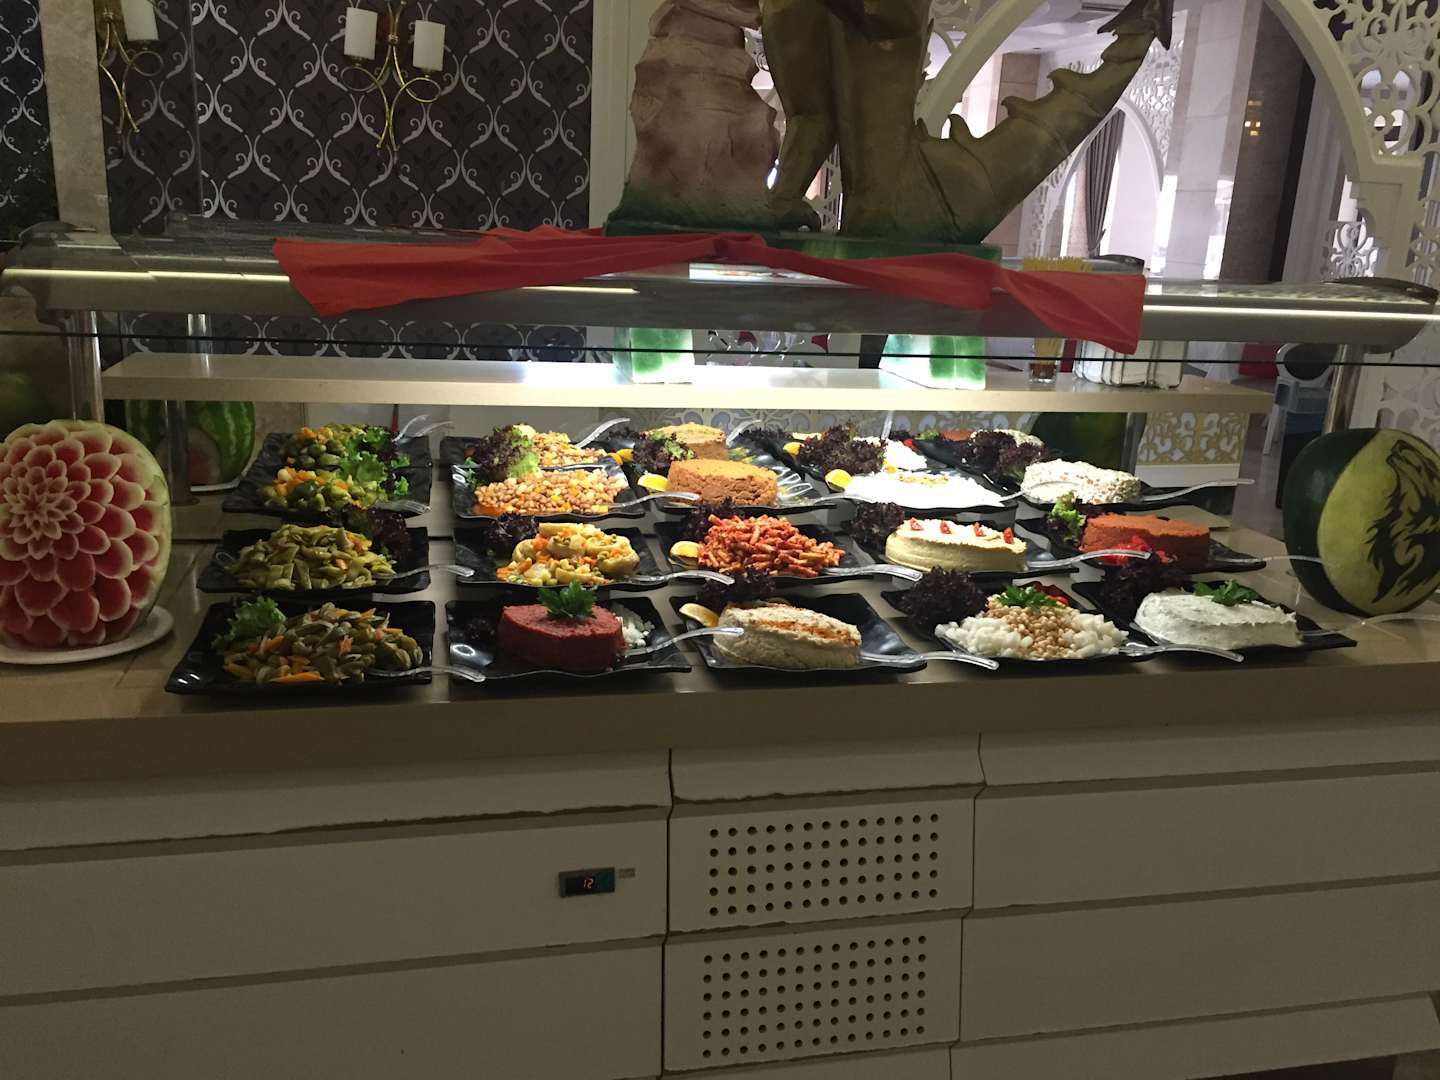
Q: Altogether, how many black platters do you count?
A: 15